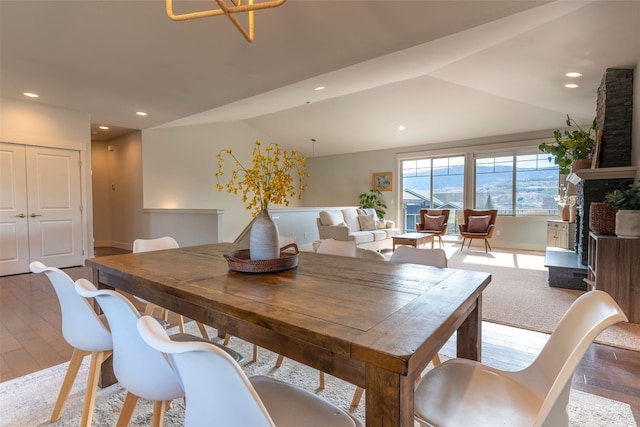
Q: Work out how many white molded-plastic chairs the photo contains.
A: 8